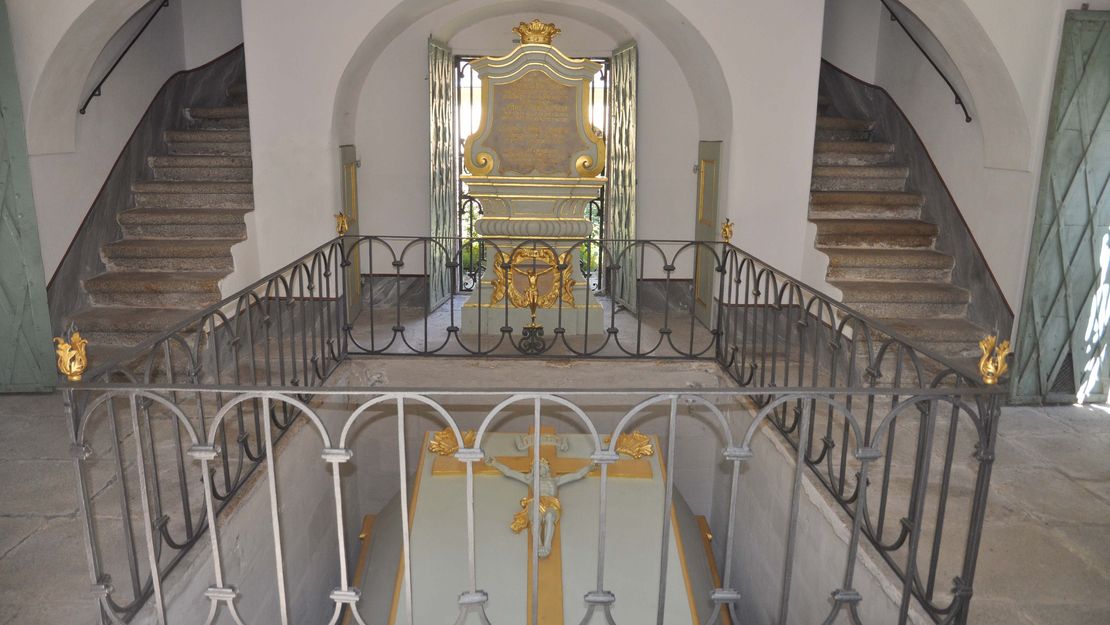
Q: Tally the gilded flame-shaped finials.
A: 4